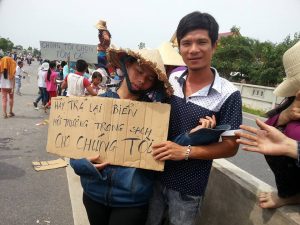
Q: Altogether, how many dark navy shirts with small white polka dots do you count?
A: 1